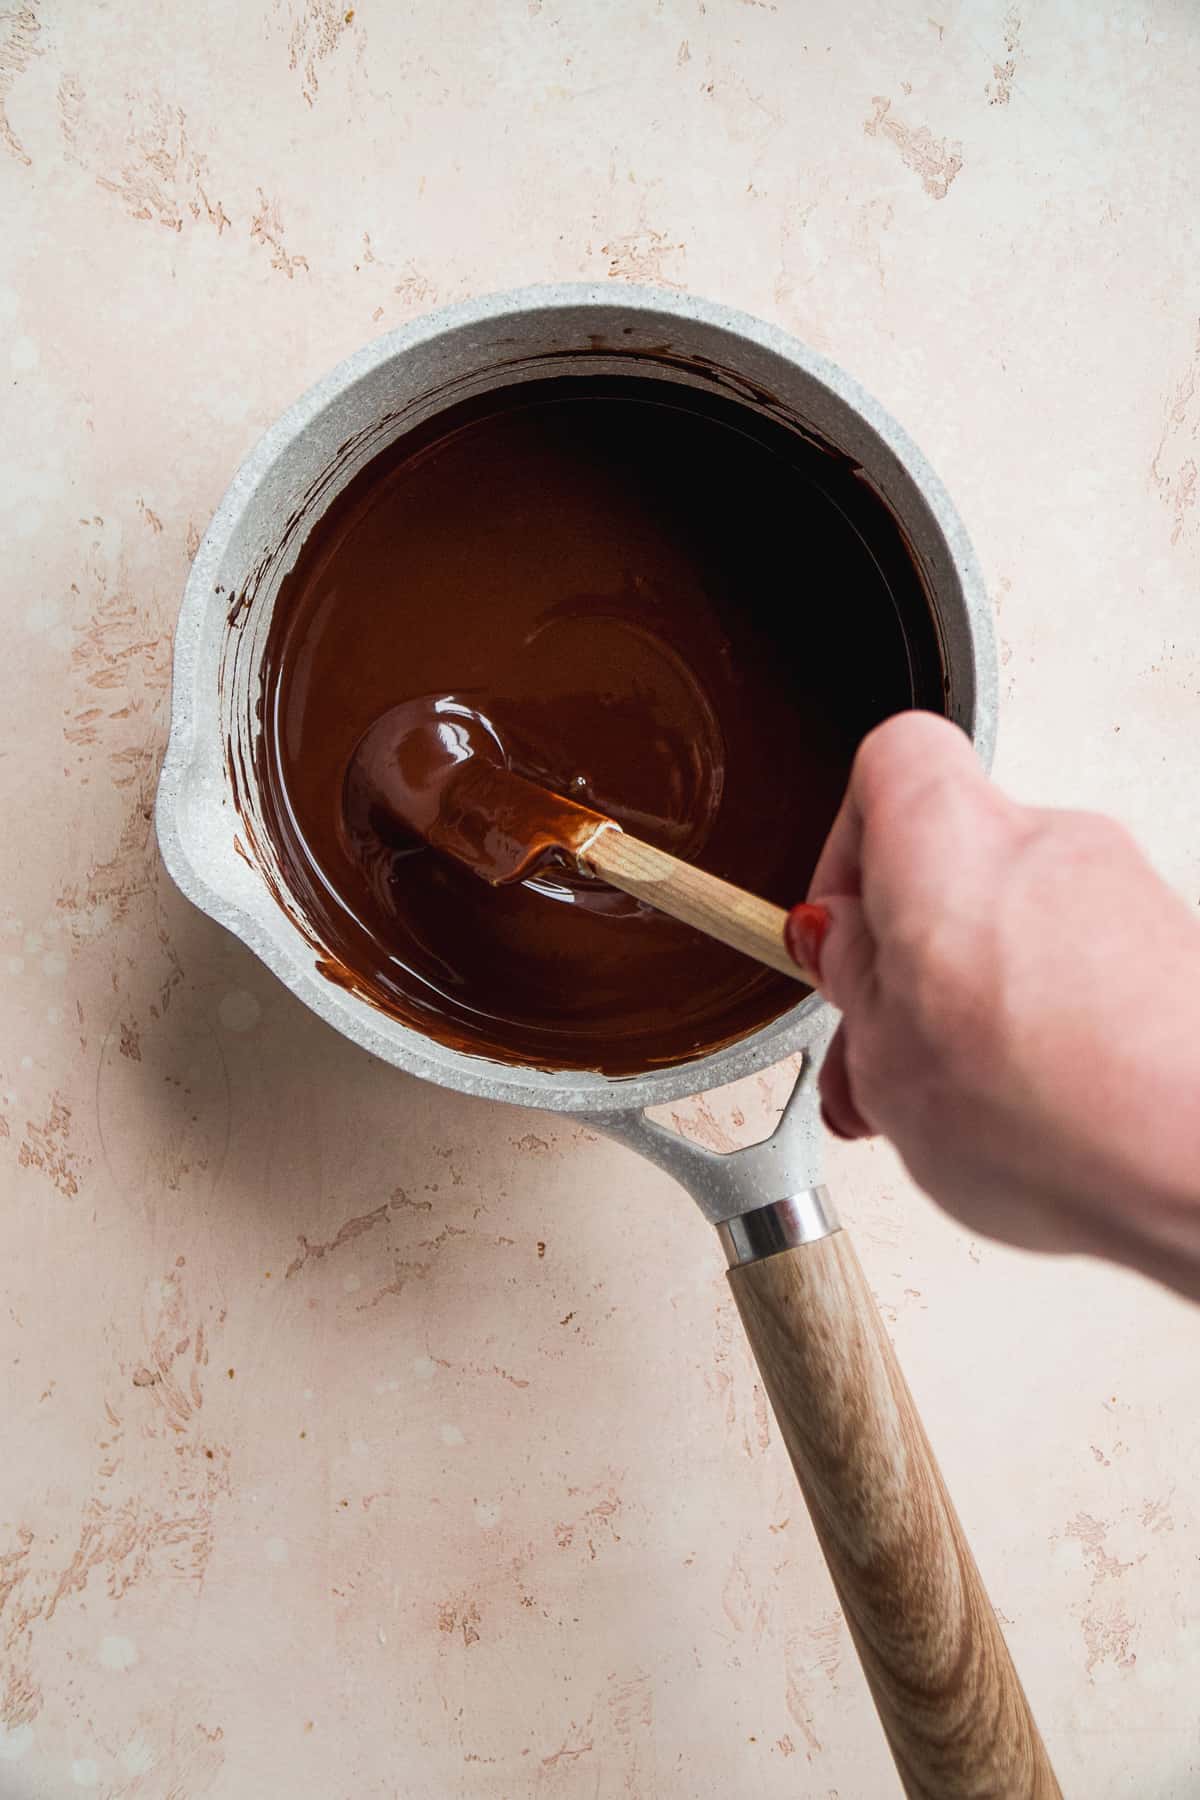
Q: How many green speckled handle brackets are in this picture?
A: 0